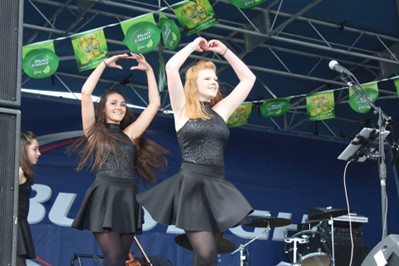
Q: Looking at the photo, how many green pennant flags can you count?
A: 11